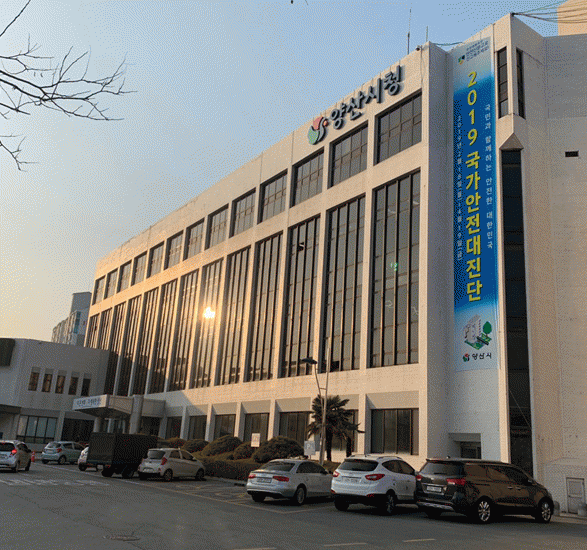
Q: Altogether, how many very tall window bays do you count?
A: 13